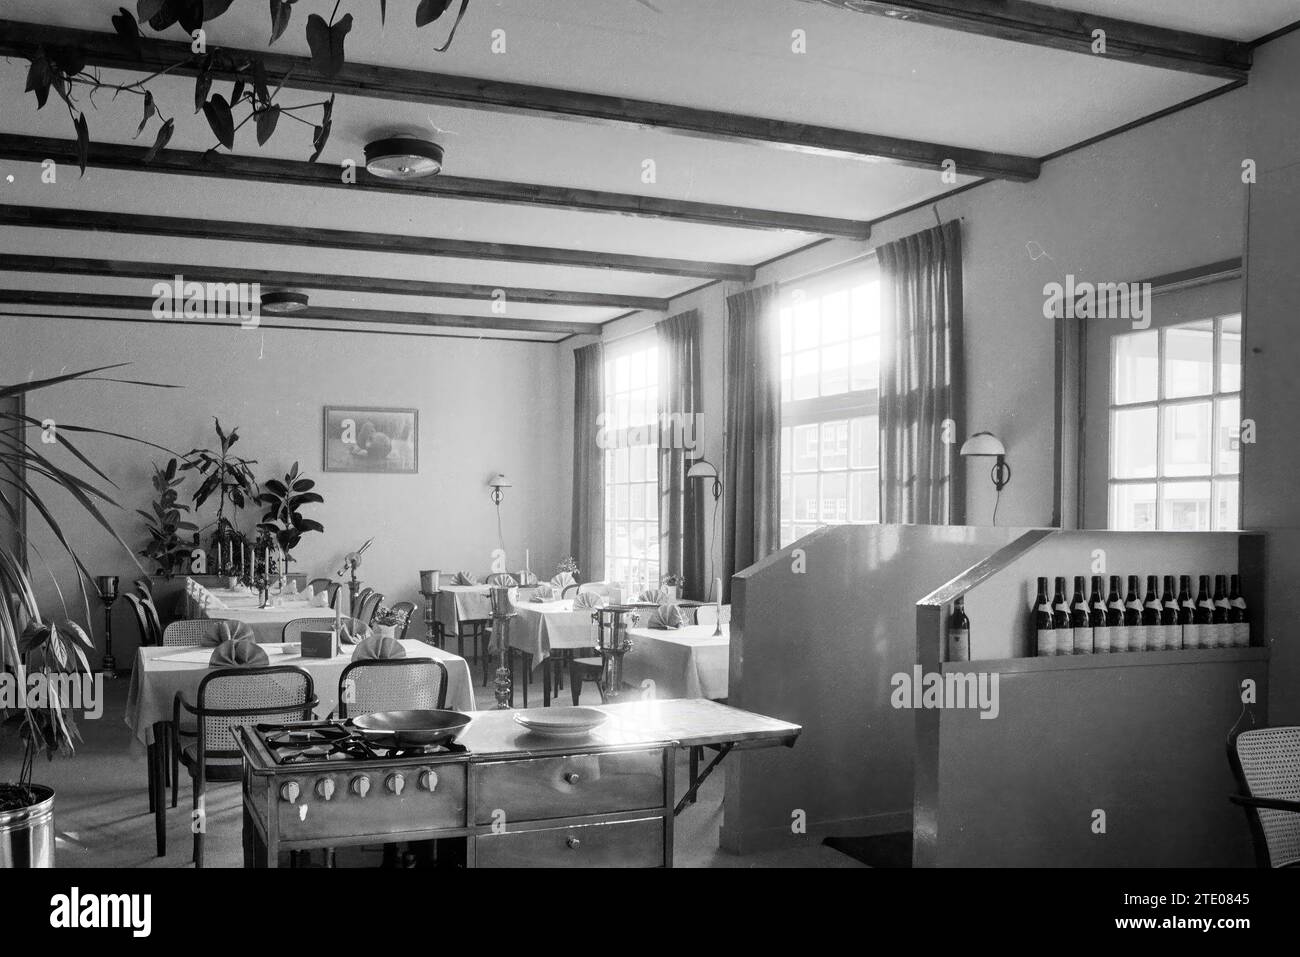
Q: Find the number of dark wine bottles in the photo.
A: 13